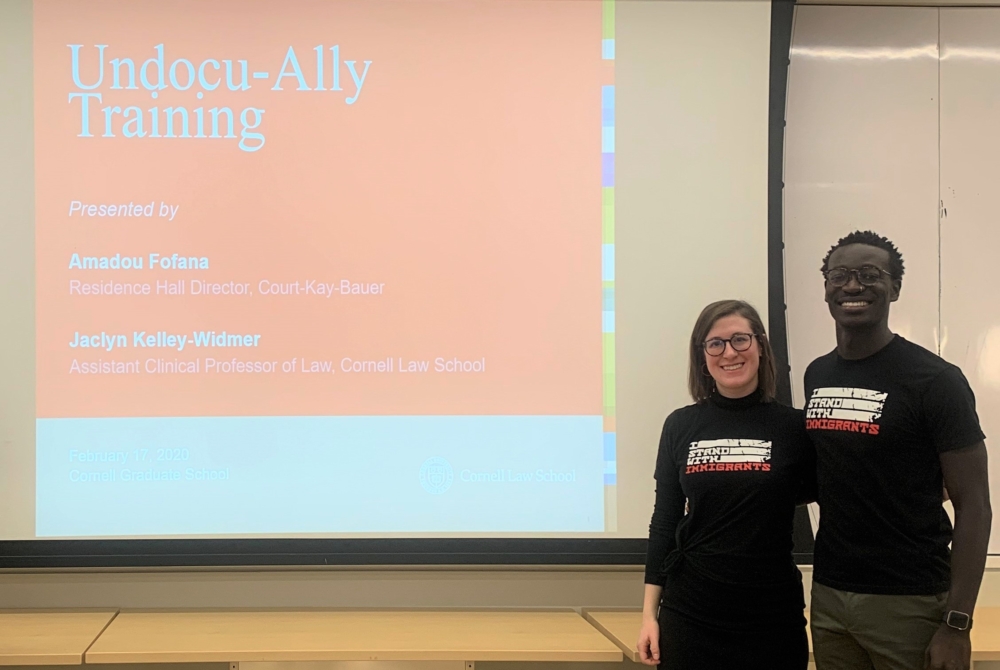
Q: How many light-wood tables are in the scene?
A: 3